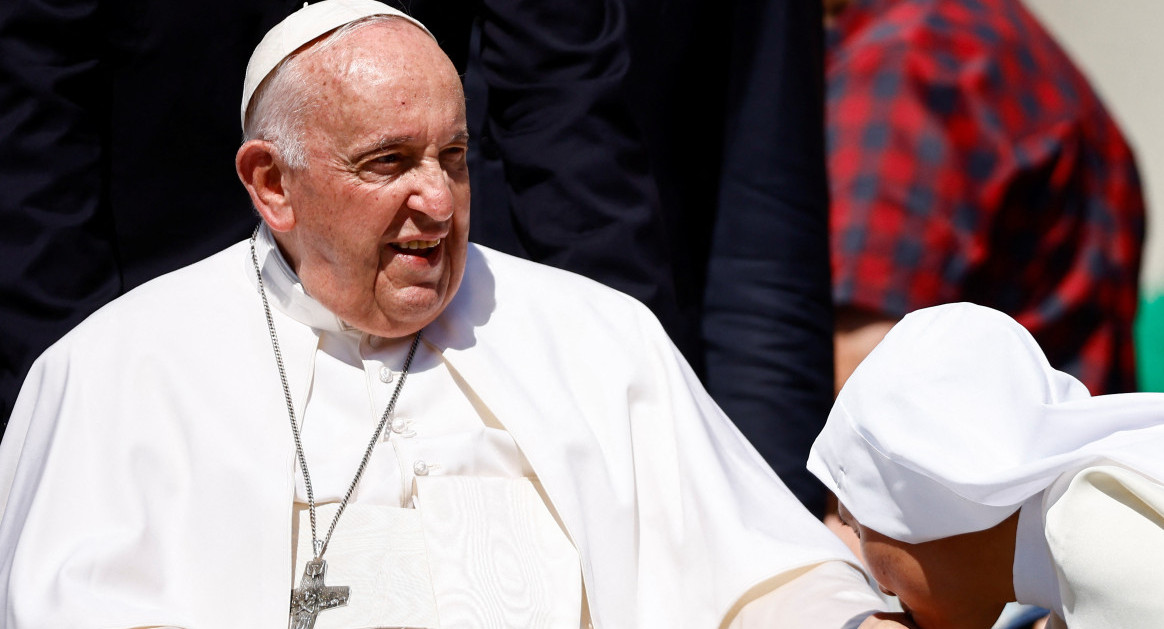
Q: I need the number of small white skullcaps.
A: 1